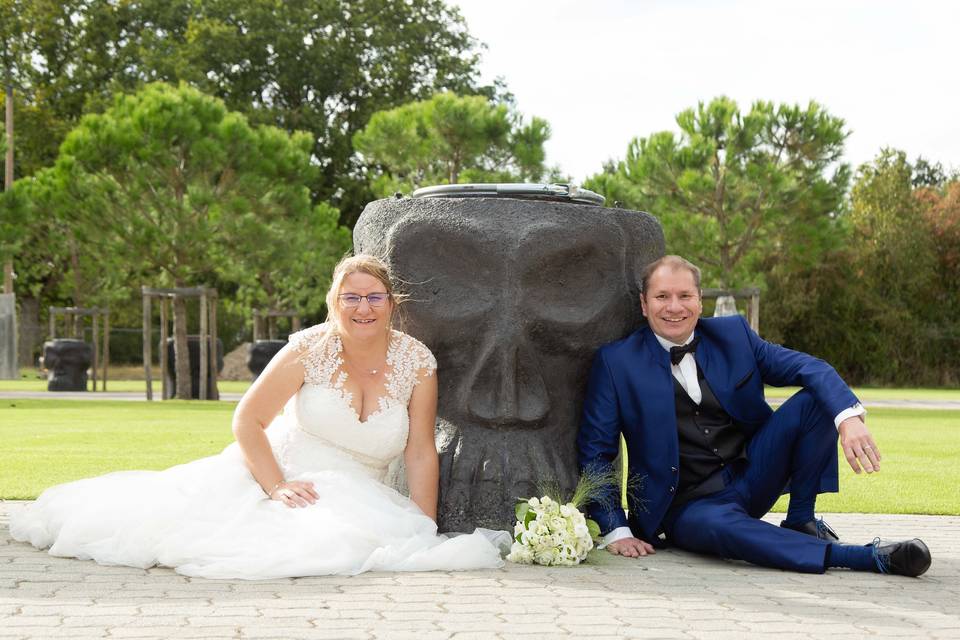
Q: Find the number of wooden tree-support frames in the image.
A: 4